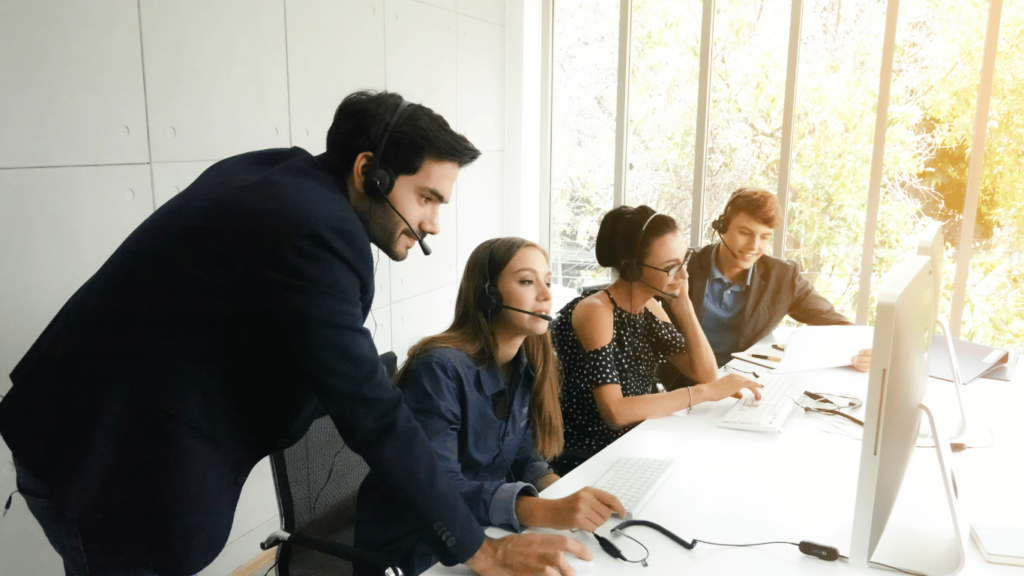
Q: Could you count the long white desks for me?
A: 1